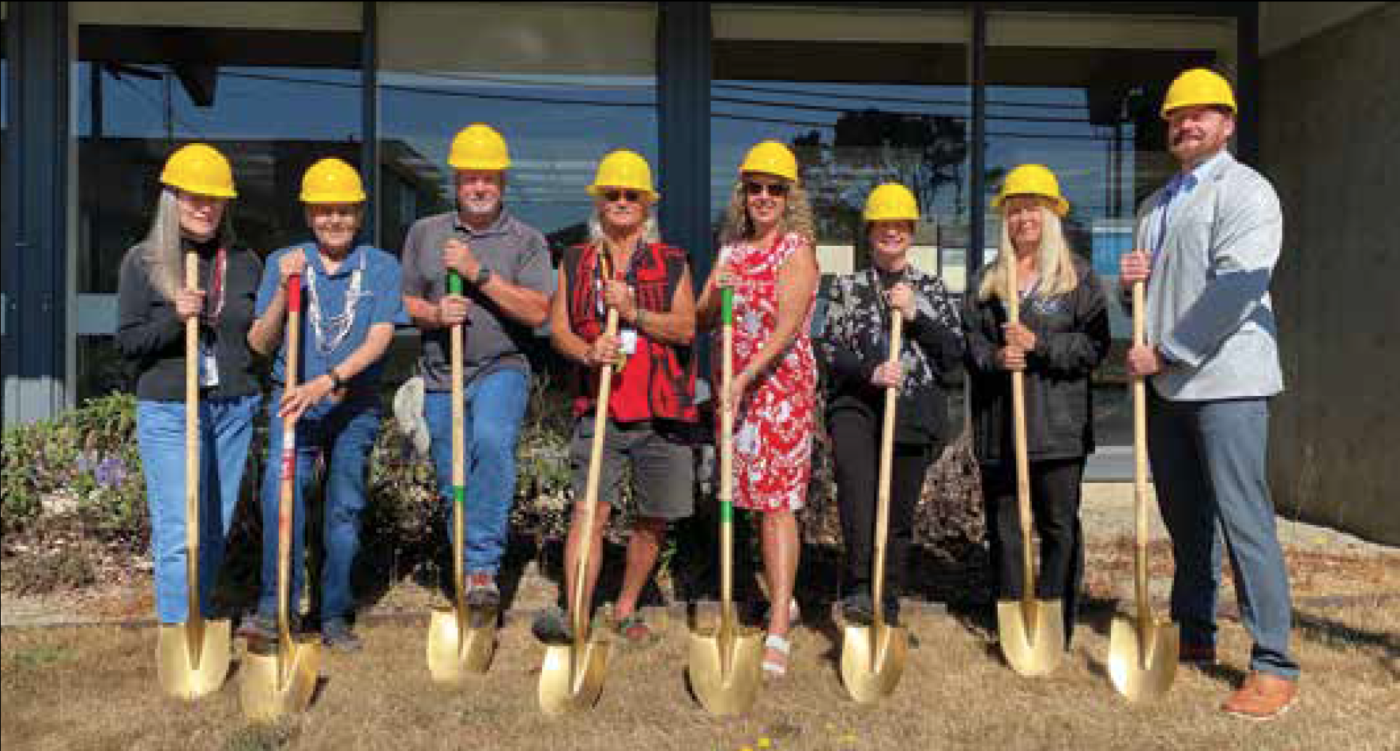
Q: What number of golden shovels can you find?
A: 8